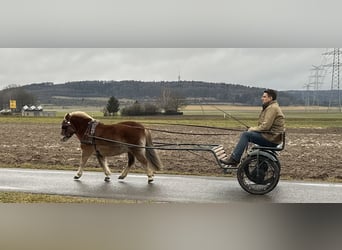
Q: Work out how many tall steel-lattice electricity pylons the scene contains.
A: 3